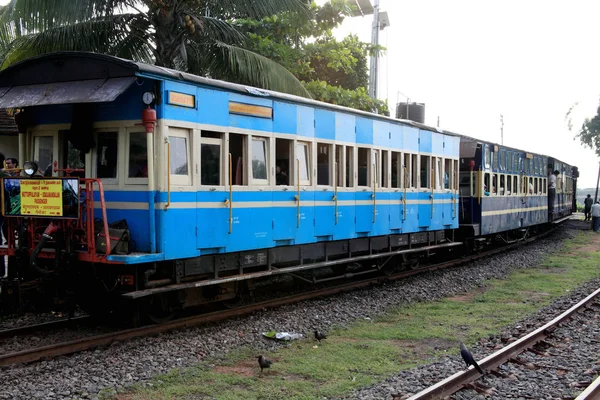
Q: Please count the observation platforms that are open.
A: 1